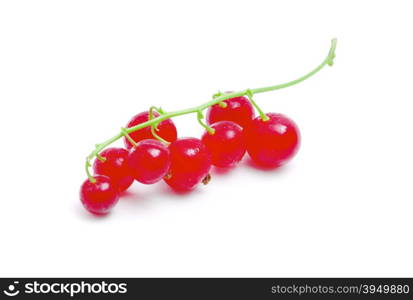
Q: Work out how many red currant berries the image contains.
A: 8